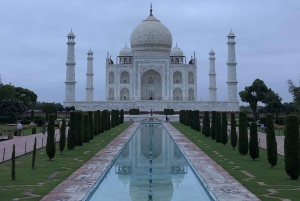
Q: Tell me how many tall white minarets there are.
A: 4